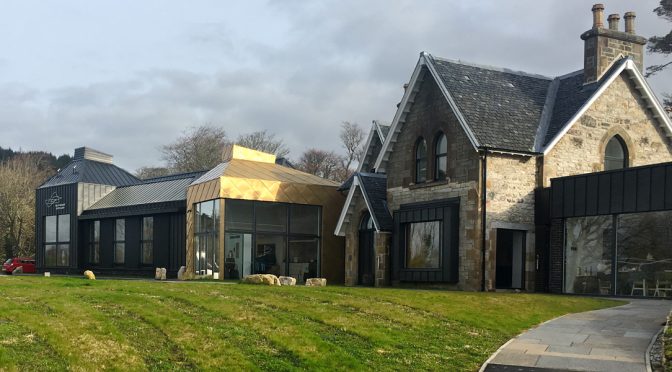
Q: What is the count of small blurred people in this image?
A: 0